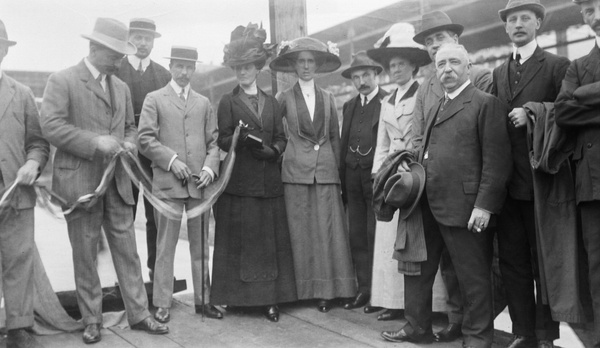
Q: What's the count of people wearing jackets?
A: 12